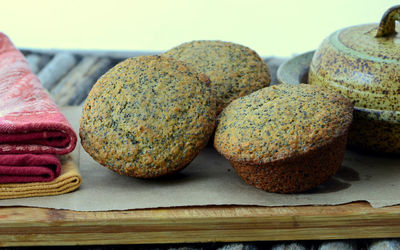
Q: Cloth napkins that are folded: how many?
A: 3